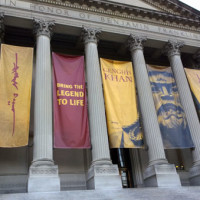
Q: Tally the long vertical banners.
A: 5